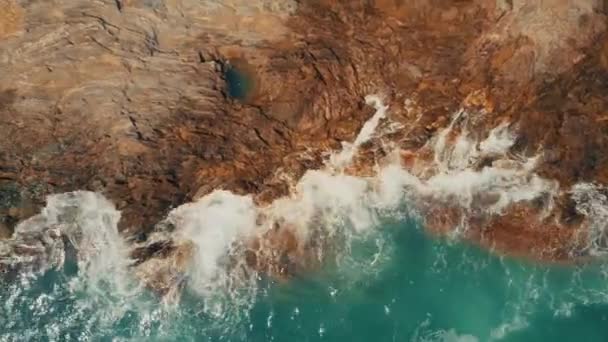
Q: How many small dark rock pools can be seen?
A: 1